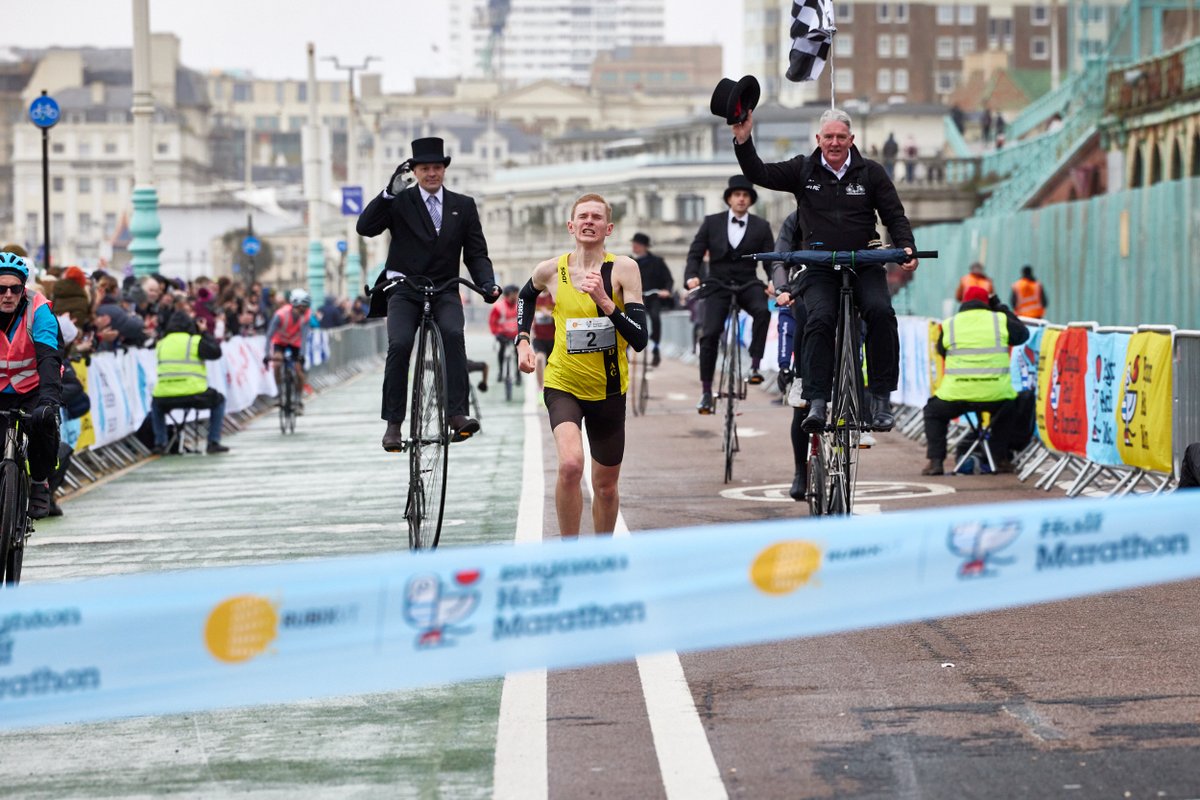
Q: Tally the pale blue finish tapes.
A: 1